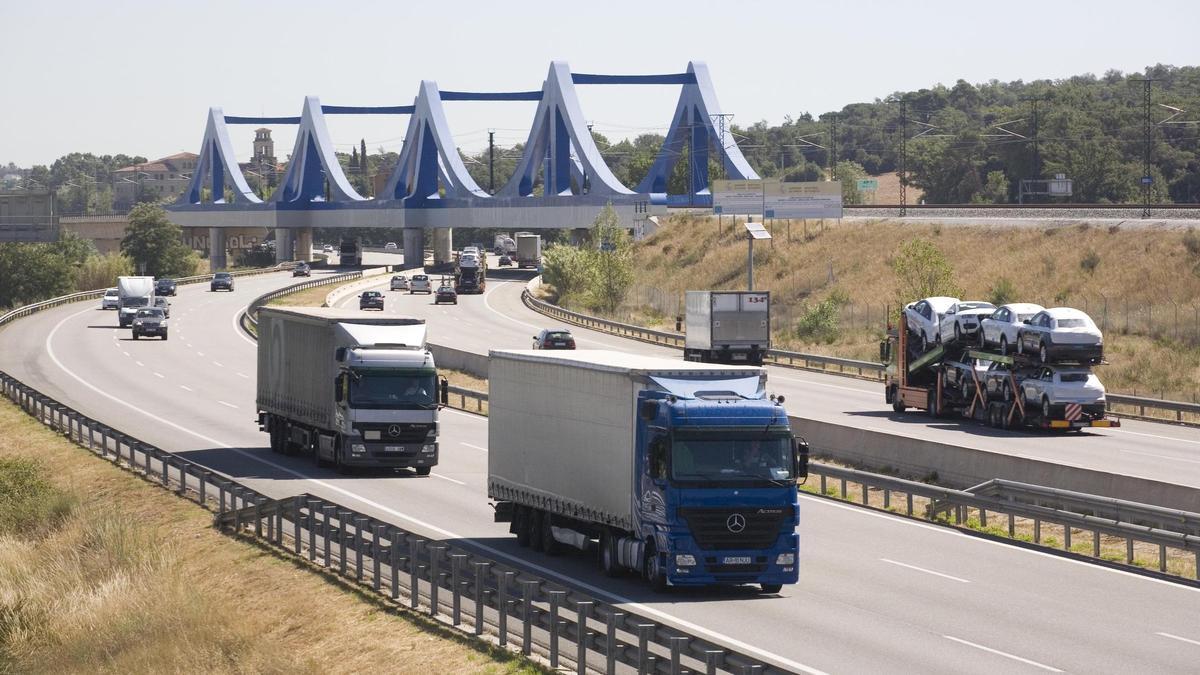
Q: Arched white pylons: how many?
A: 5